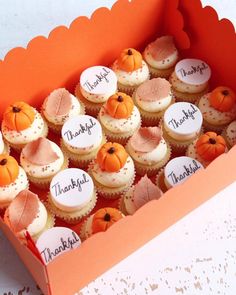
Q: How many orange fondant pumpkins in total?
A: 8